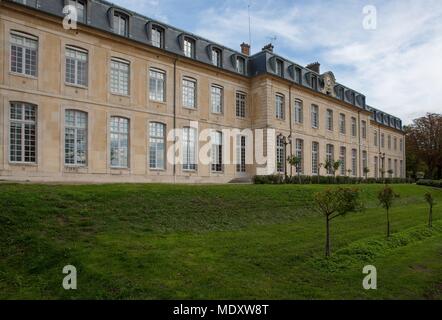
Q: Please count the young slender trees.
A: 3